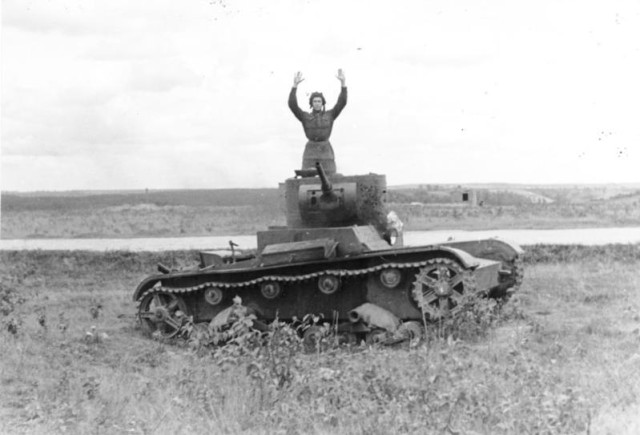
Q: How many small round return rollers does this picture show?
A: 4